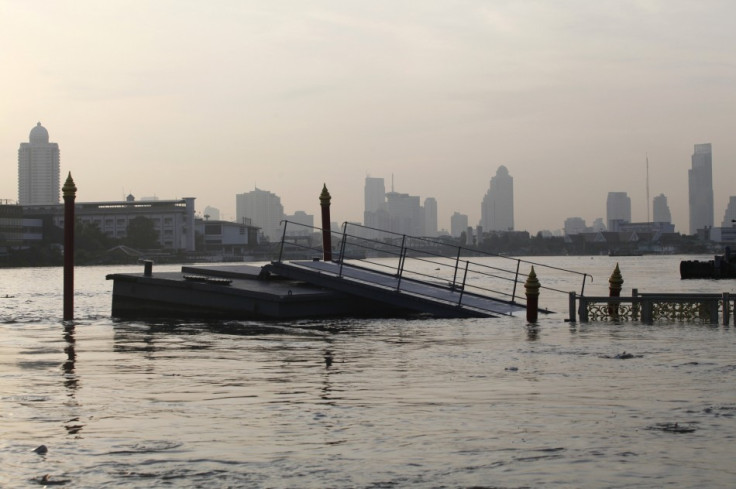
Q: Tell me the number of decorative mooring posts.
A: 4